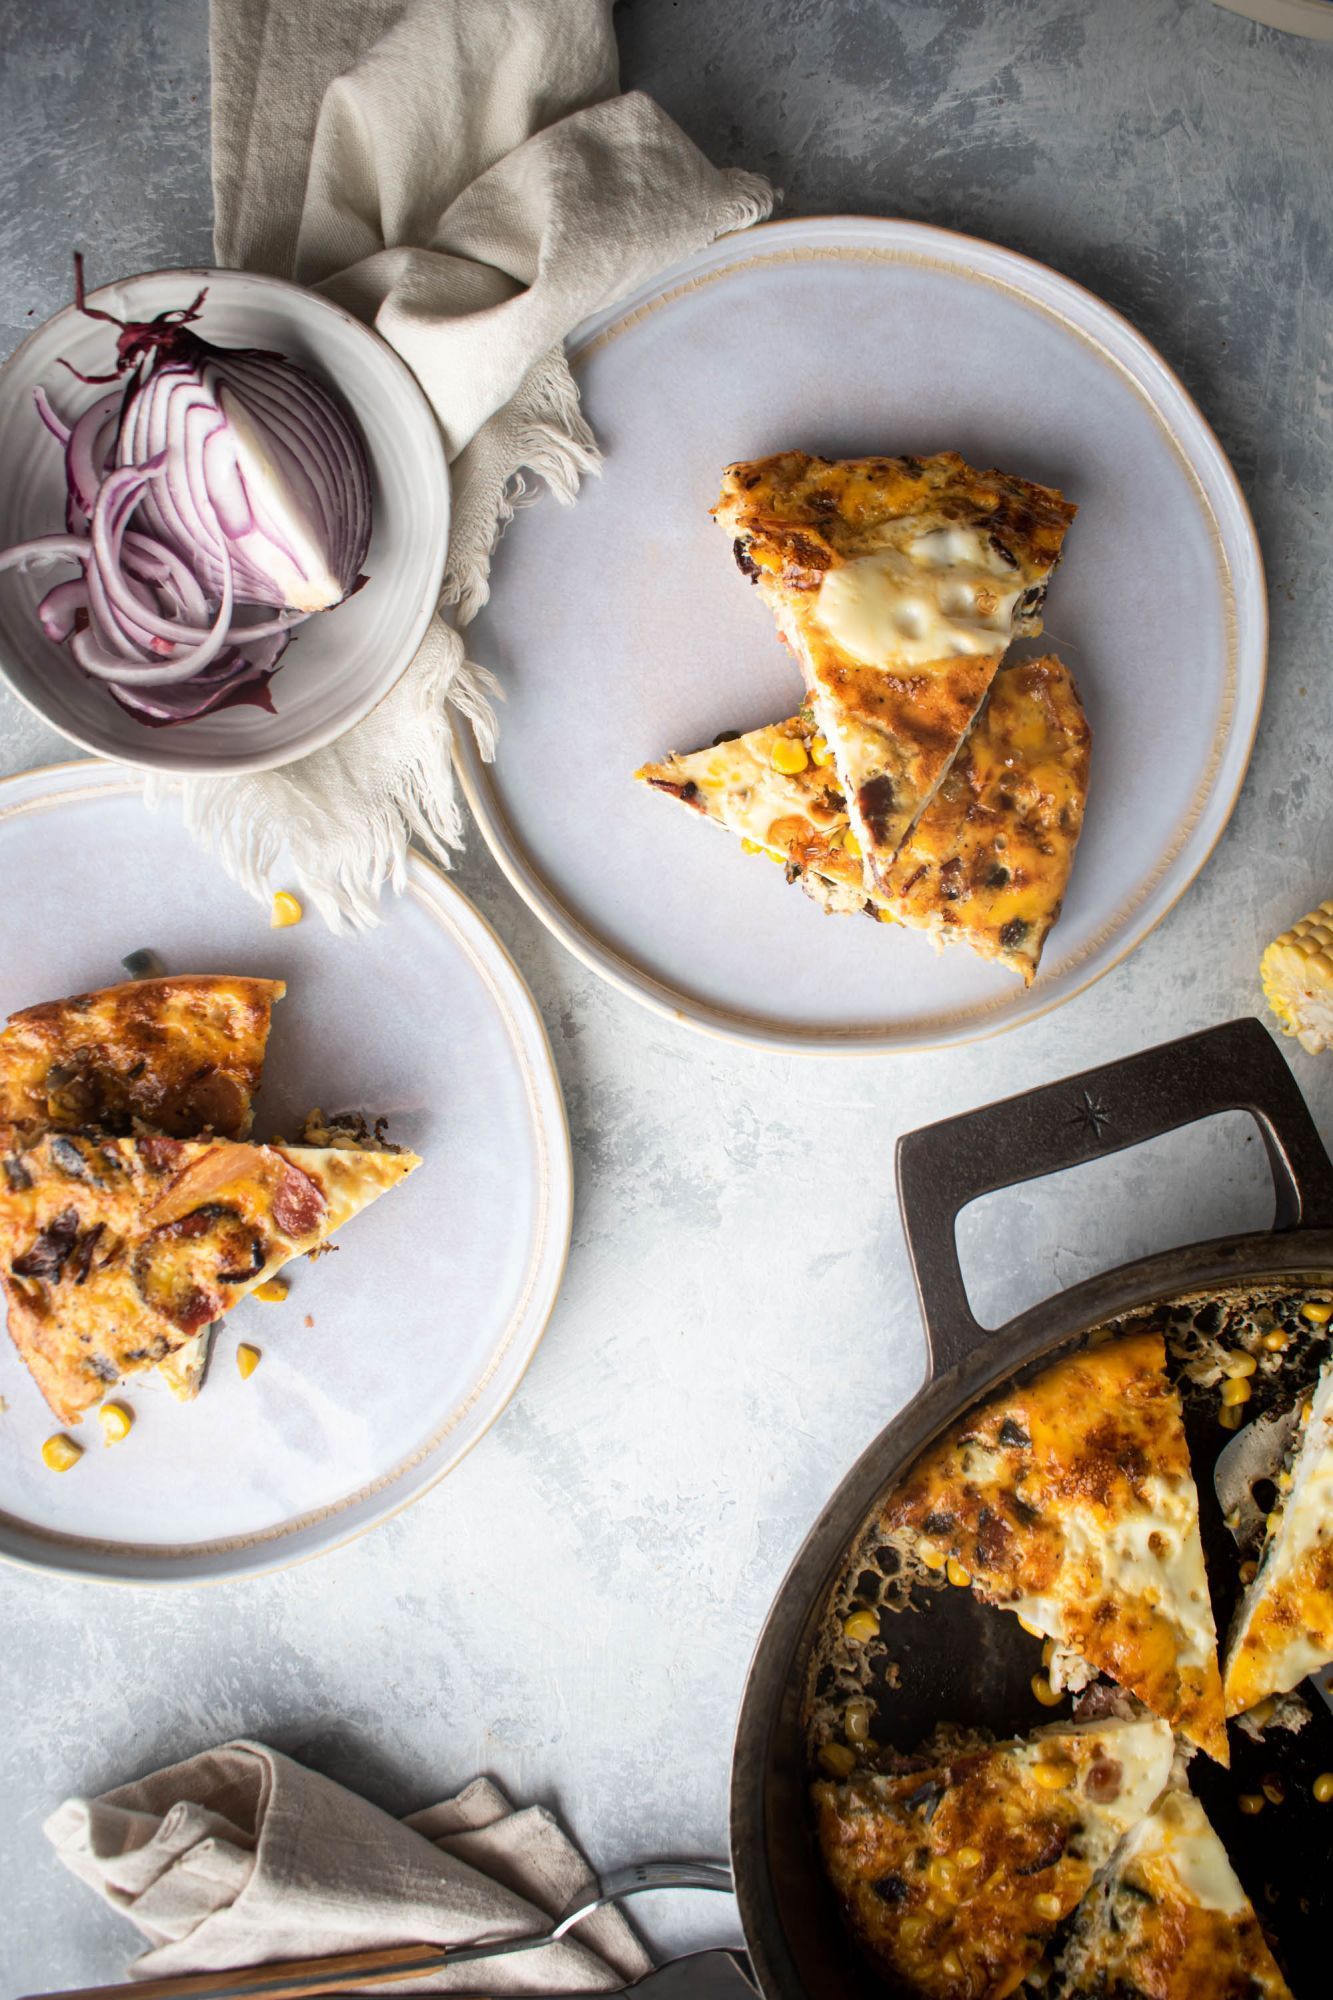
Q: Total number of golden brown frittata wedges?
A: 8